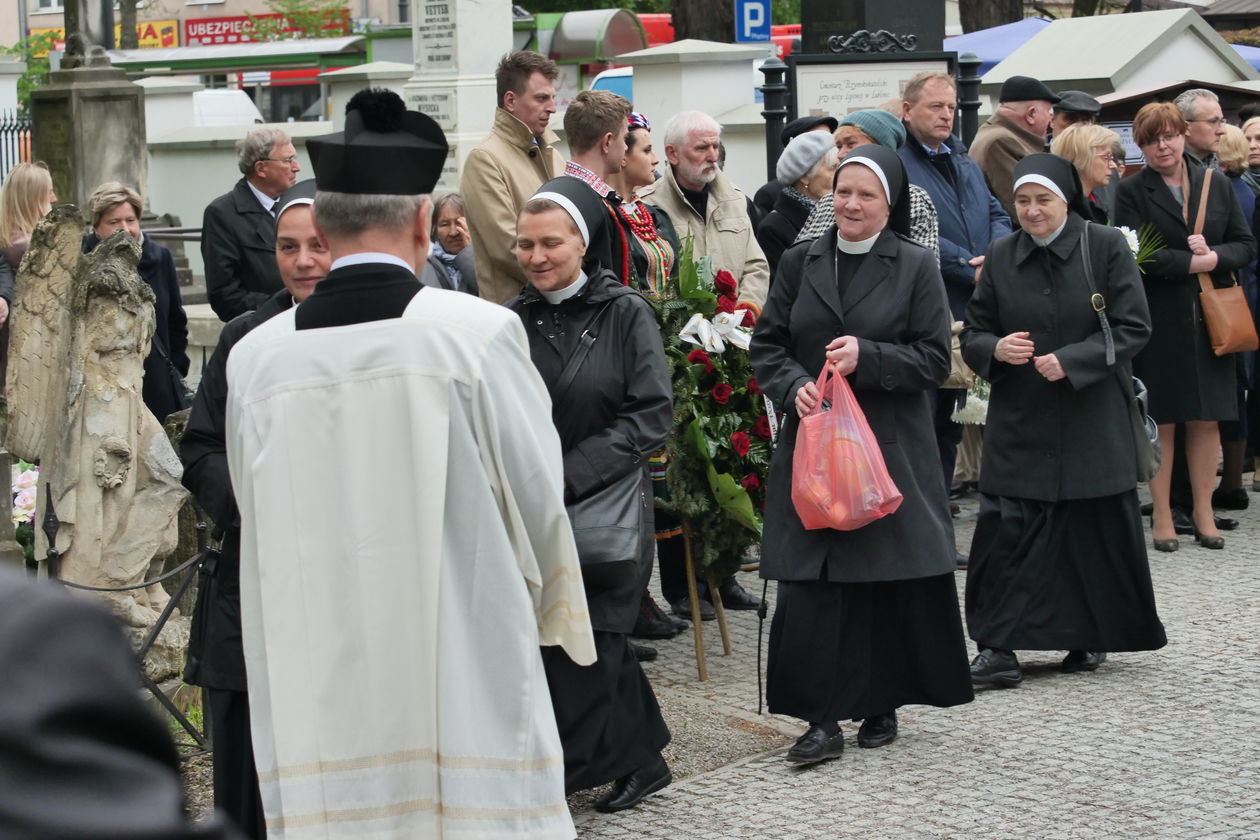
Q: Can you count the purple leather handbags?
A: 0